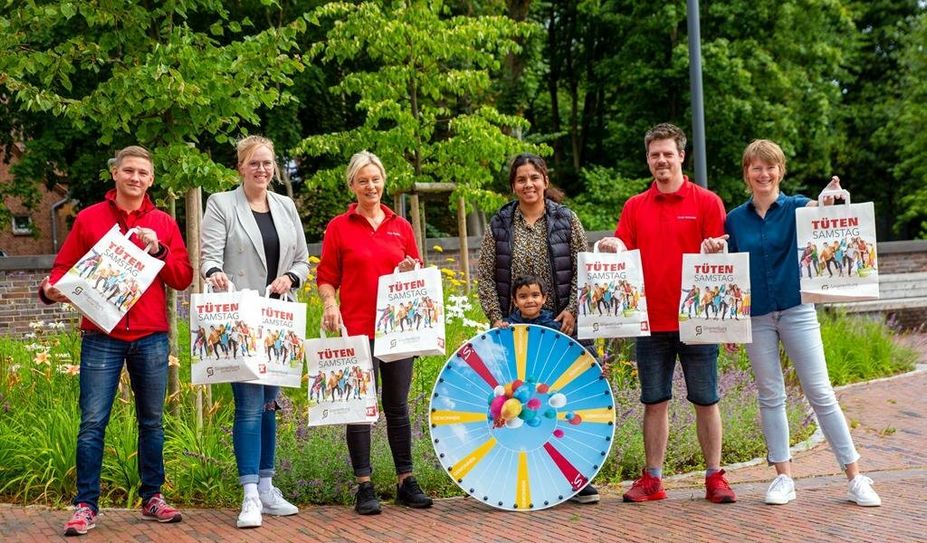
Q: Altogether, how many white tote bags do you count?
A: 8